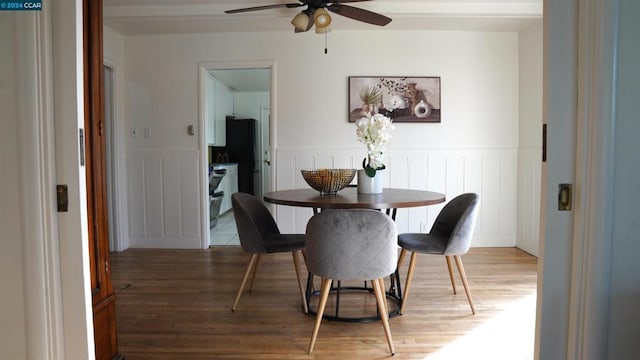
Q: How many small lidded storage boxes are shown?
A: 0